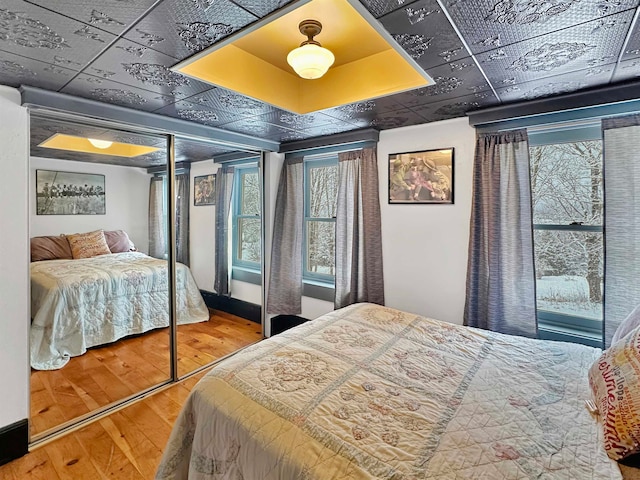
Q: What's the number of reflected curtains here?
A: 3